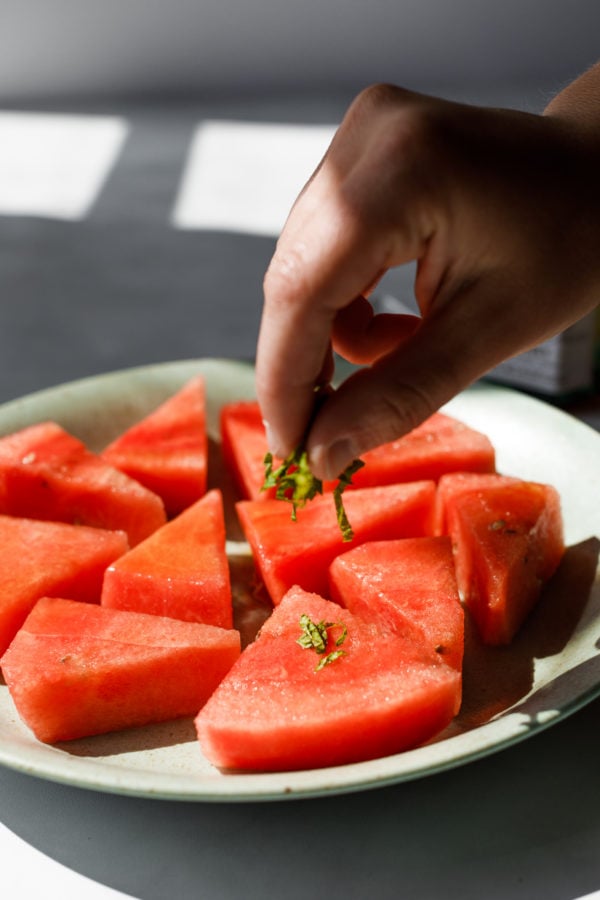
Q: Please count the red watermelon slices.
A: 11